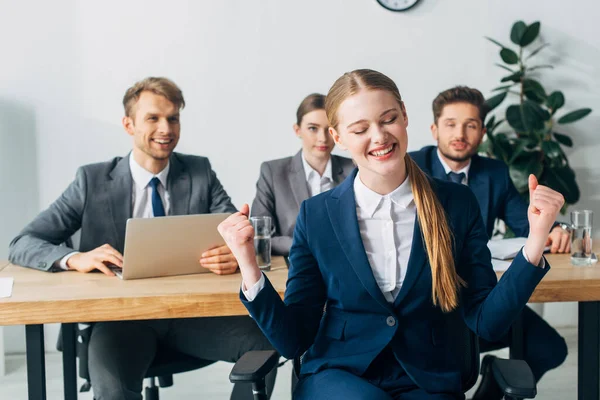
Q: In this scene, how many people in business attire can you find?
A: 4